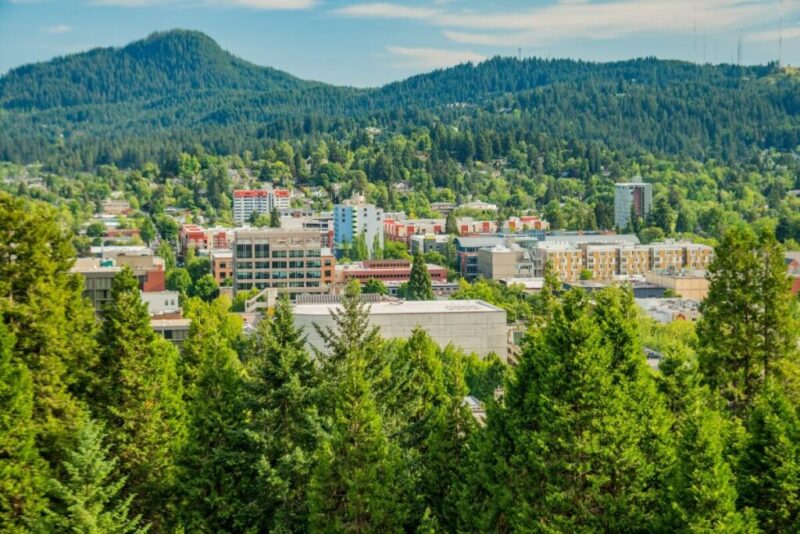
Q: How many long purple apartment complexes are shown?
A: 0